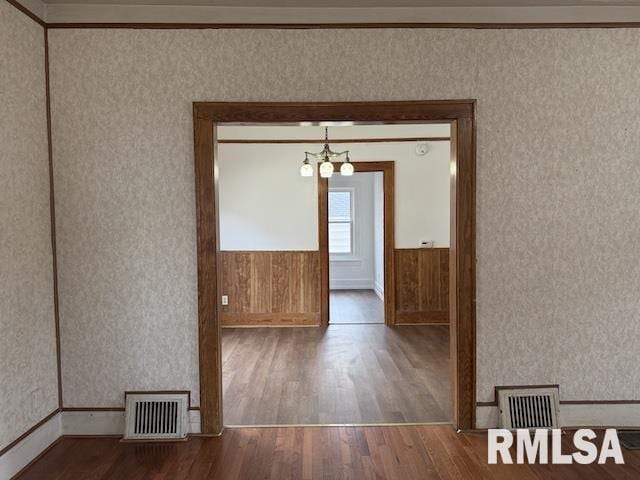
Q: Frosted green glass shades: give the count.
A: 0